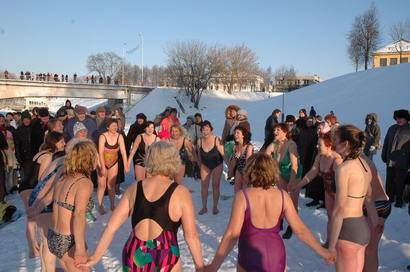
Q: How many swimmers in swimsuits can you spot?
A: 14